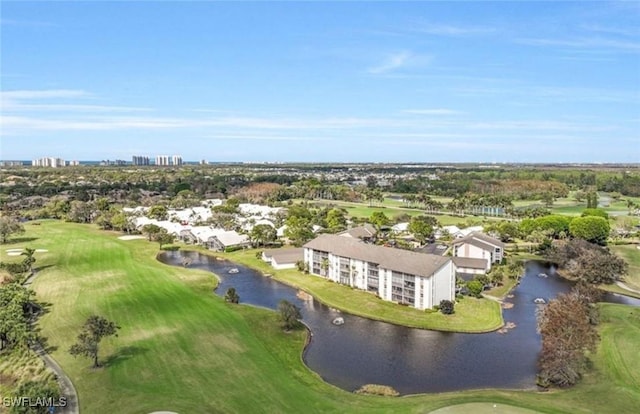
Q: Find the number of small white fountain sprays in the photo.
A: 4